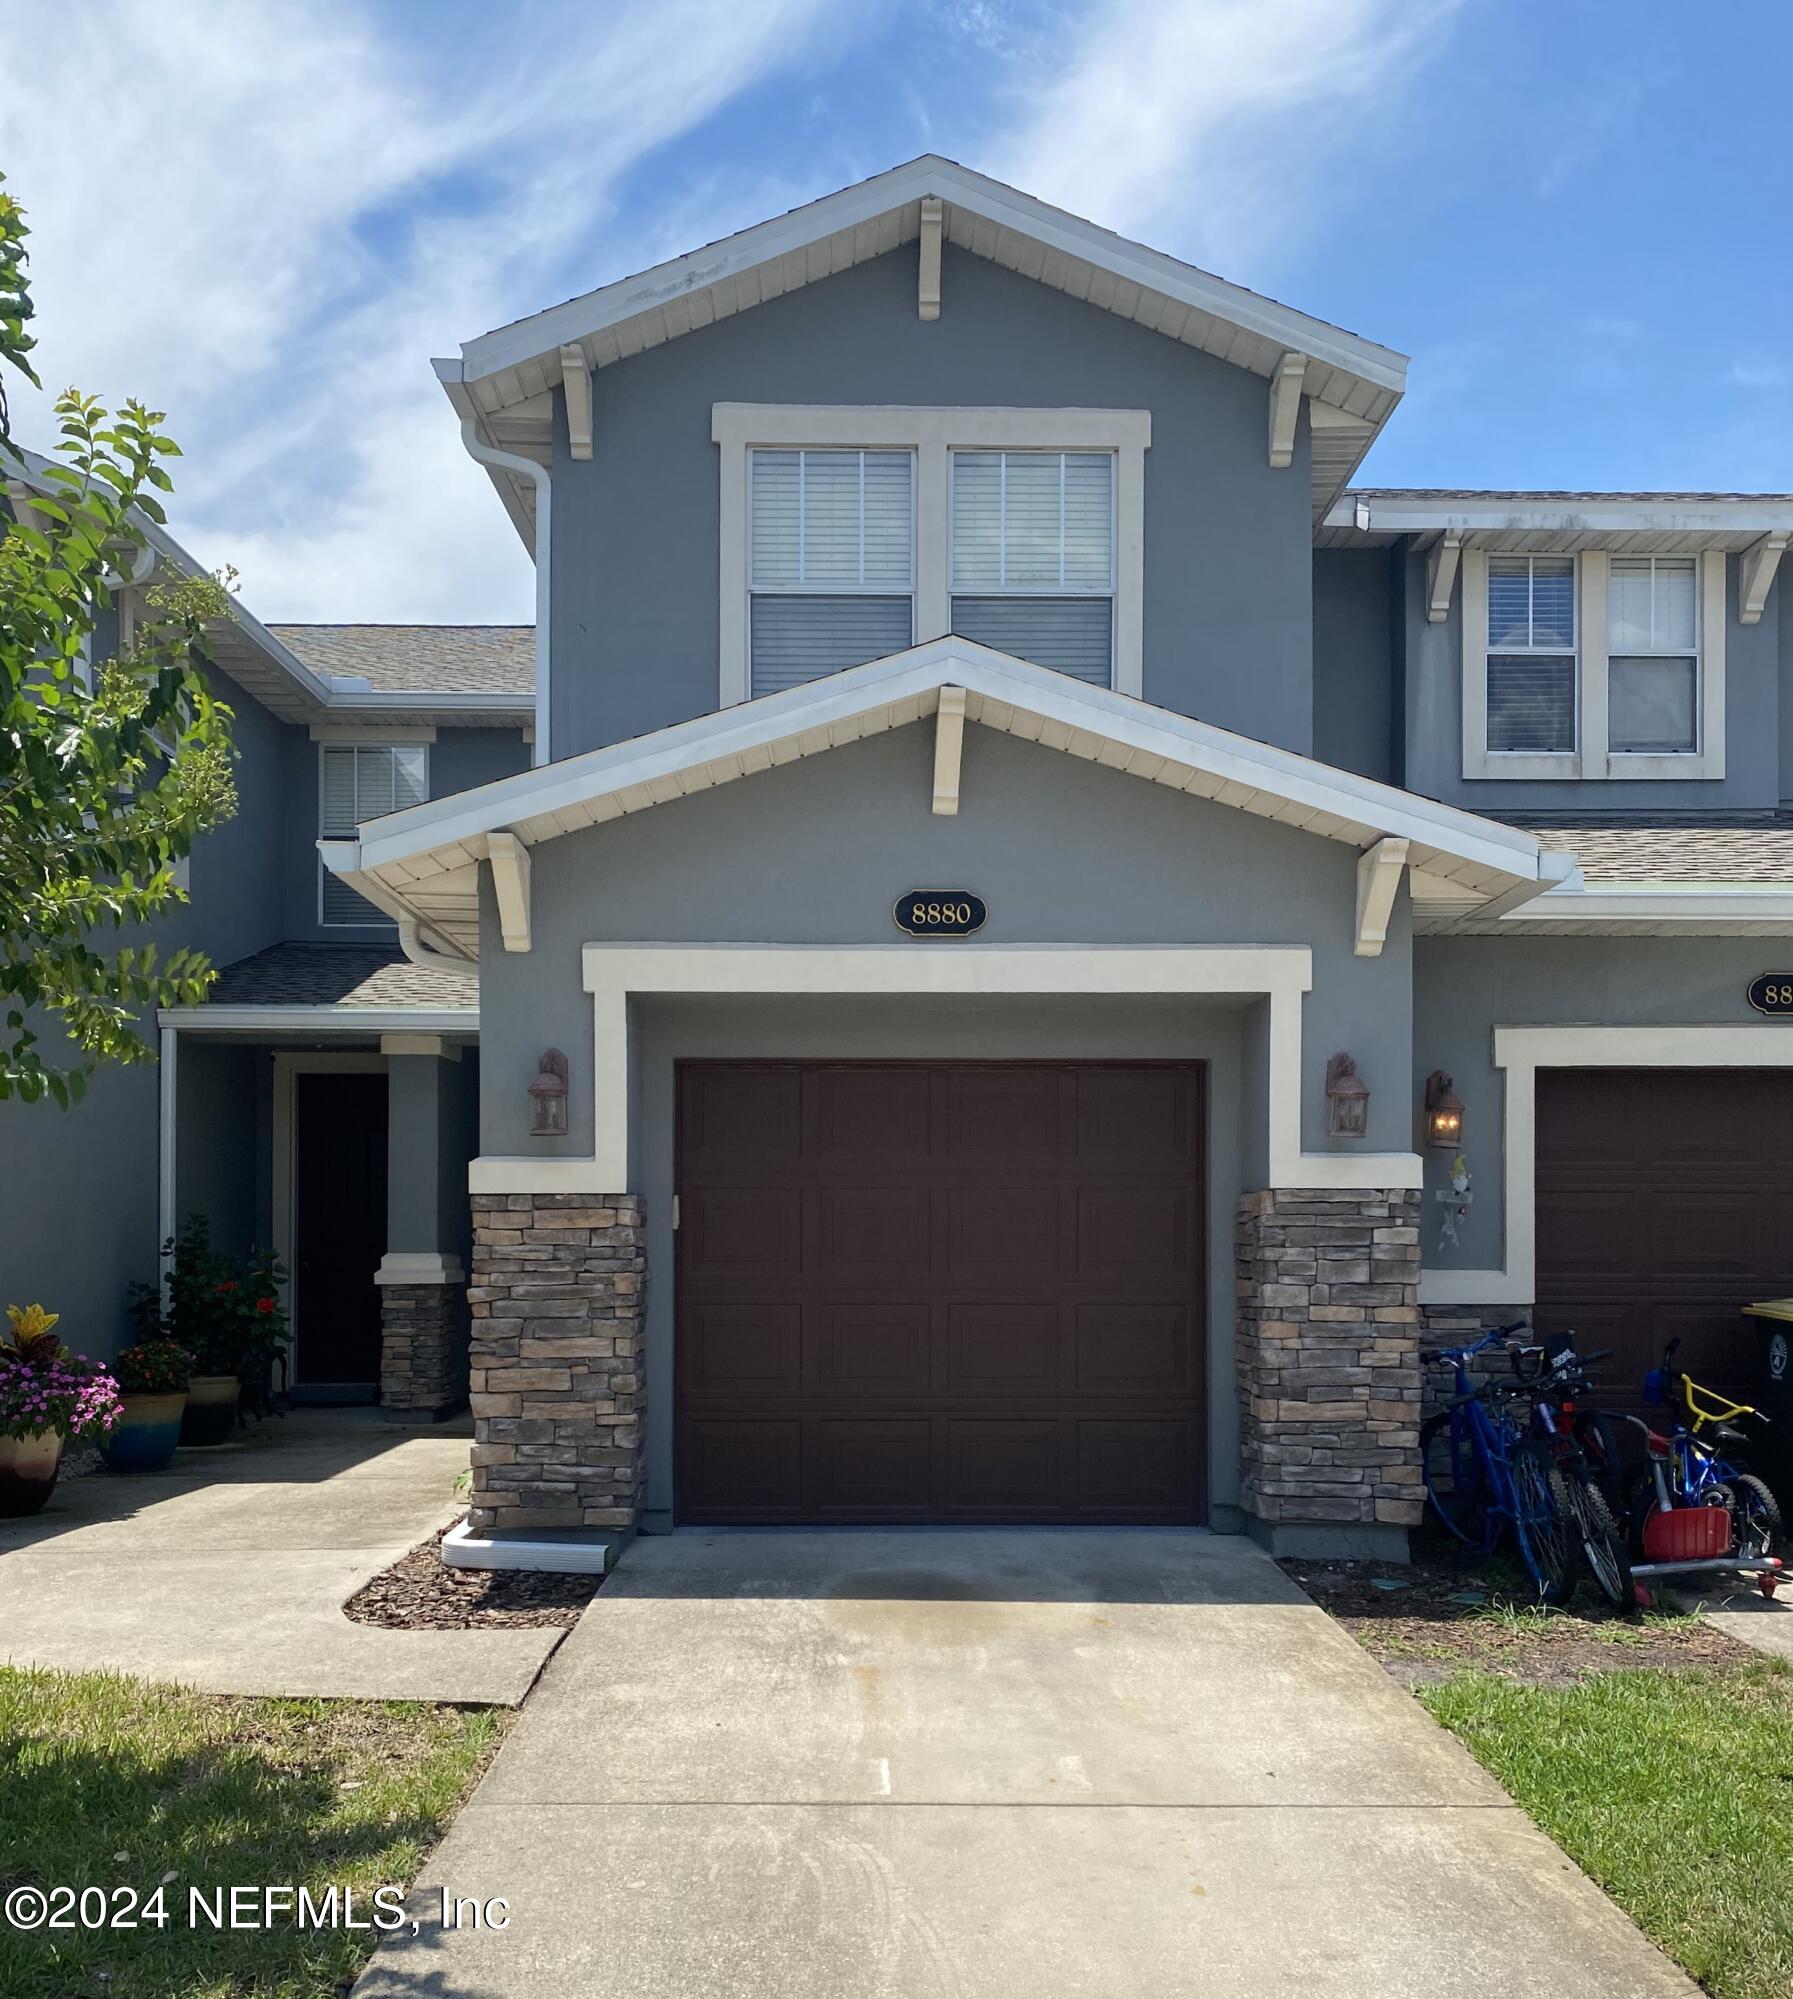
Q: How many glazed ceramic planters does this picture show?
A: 3